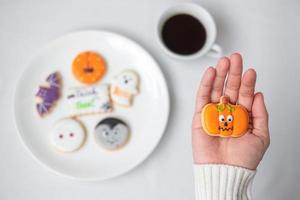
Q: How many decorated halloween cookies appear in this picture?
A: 7